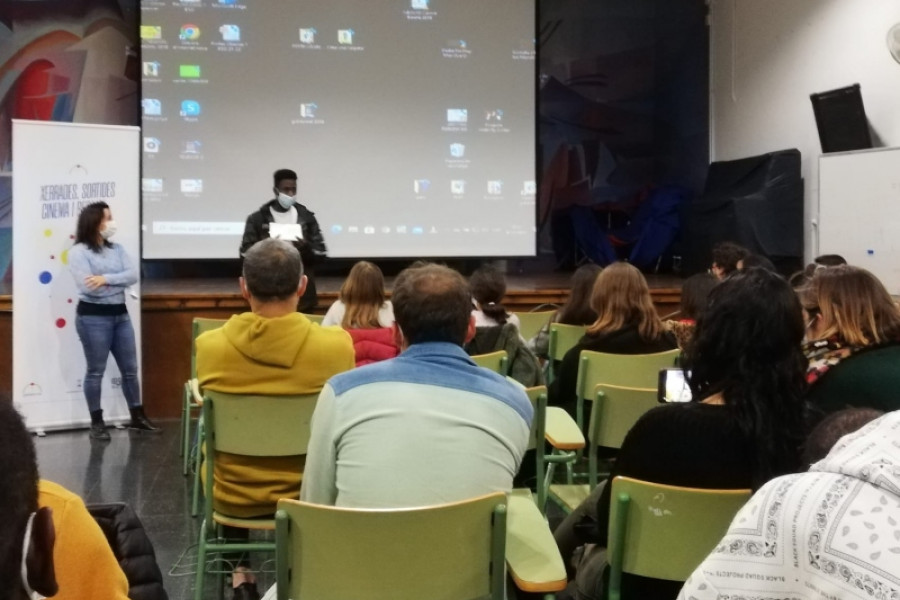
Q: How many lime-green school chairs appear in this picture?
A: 11